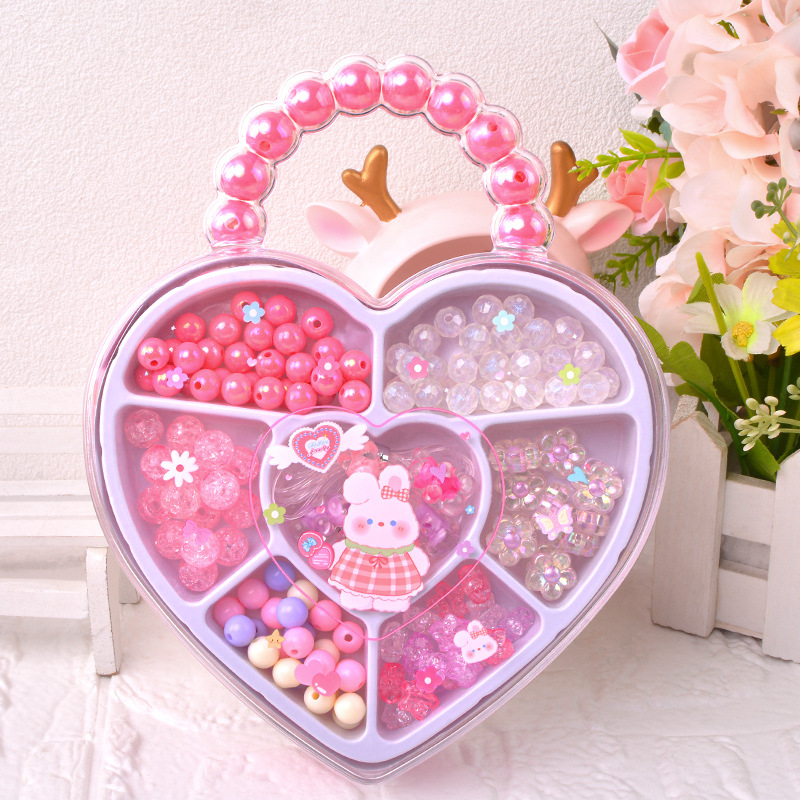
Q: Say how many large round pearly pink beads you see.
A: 10